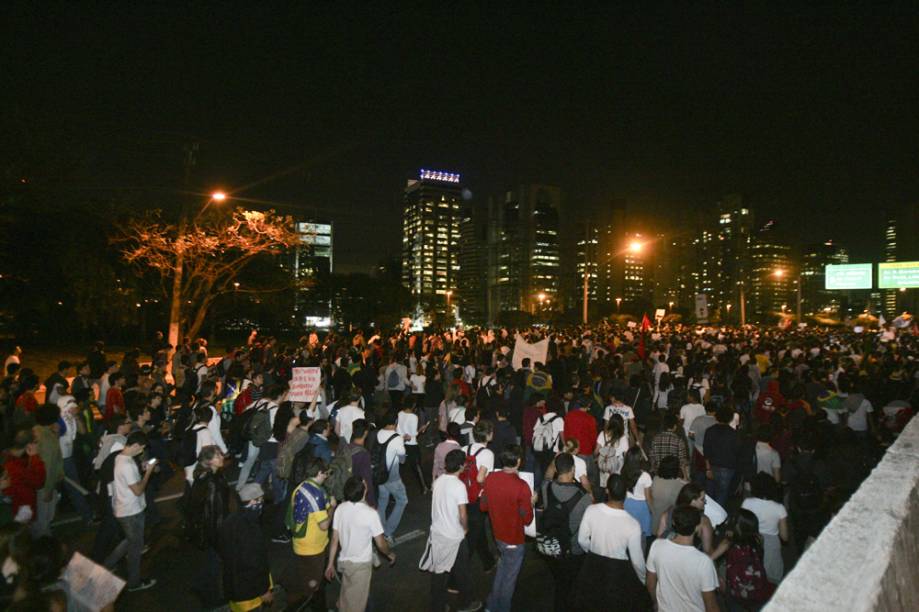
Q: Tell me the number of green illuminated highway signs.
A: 2